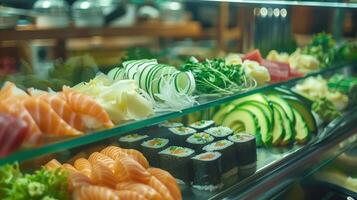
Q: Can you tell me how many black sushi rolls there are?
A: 11